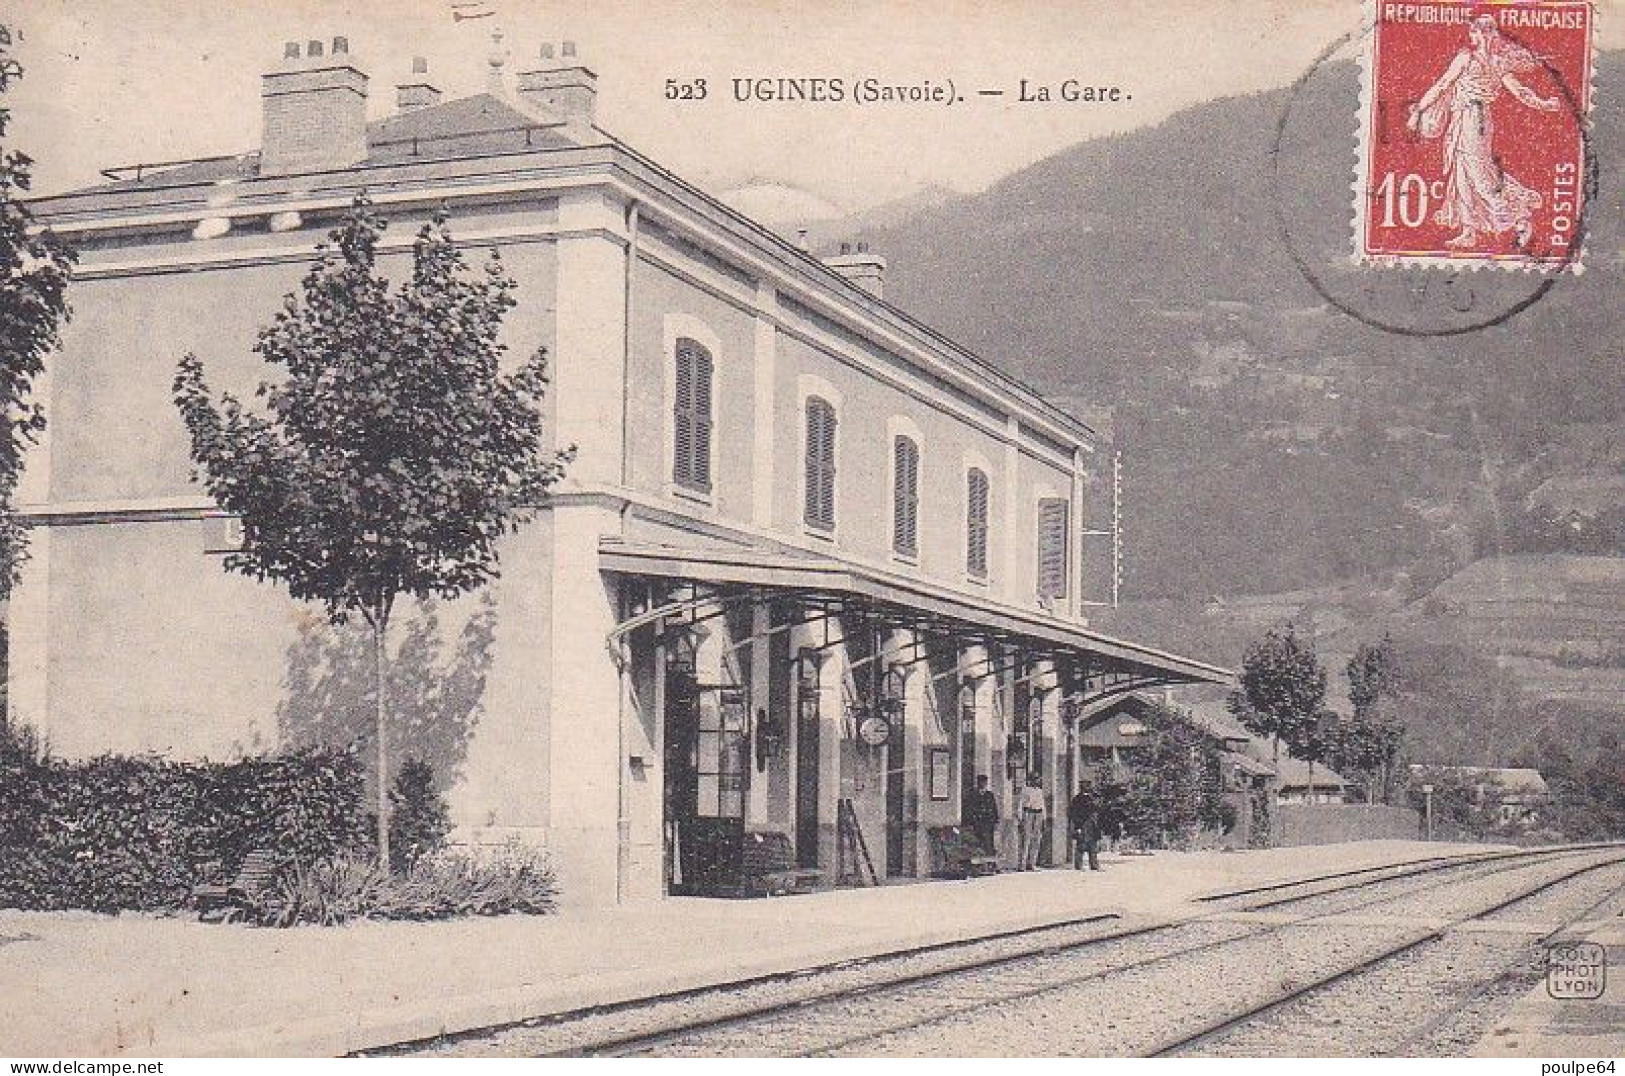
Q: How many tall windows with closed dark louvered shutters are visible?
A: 5